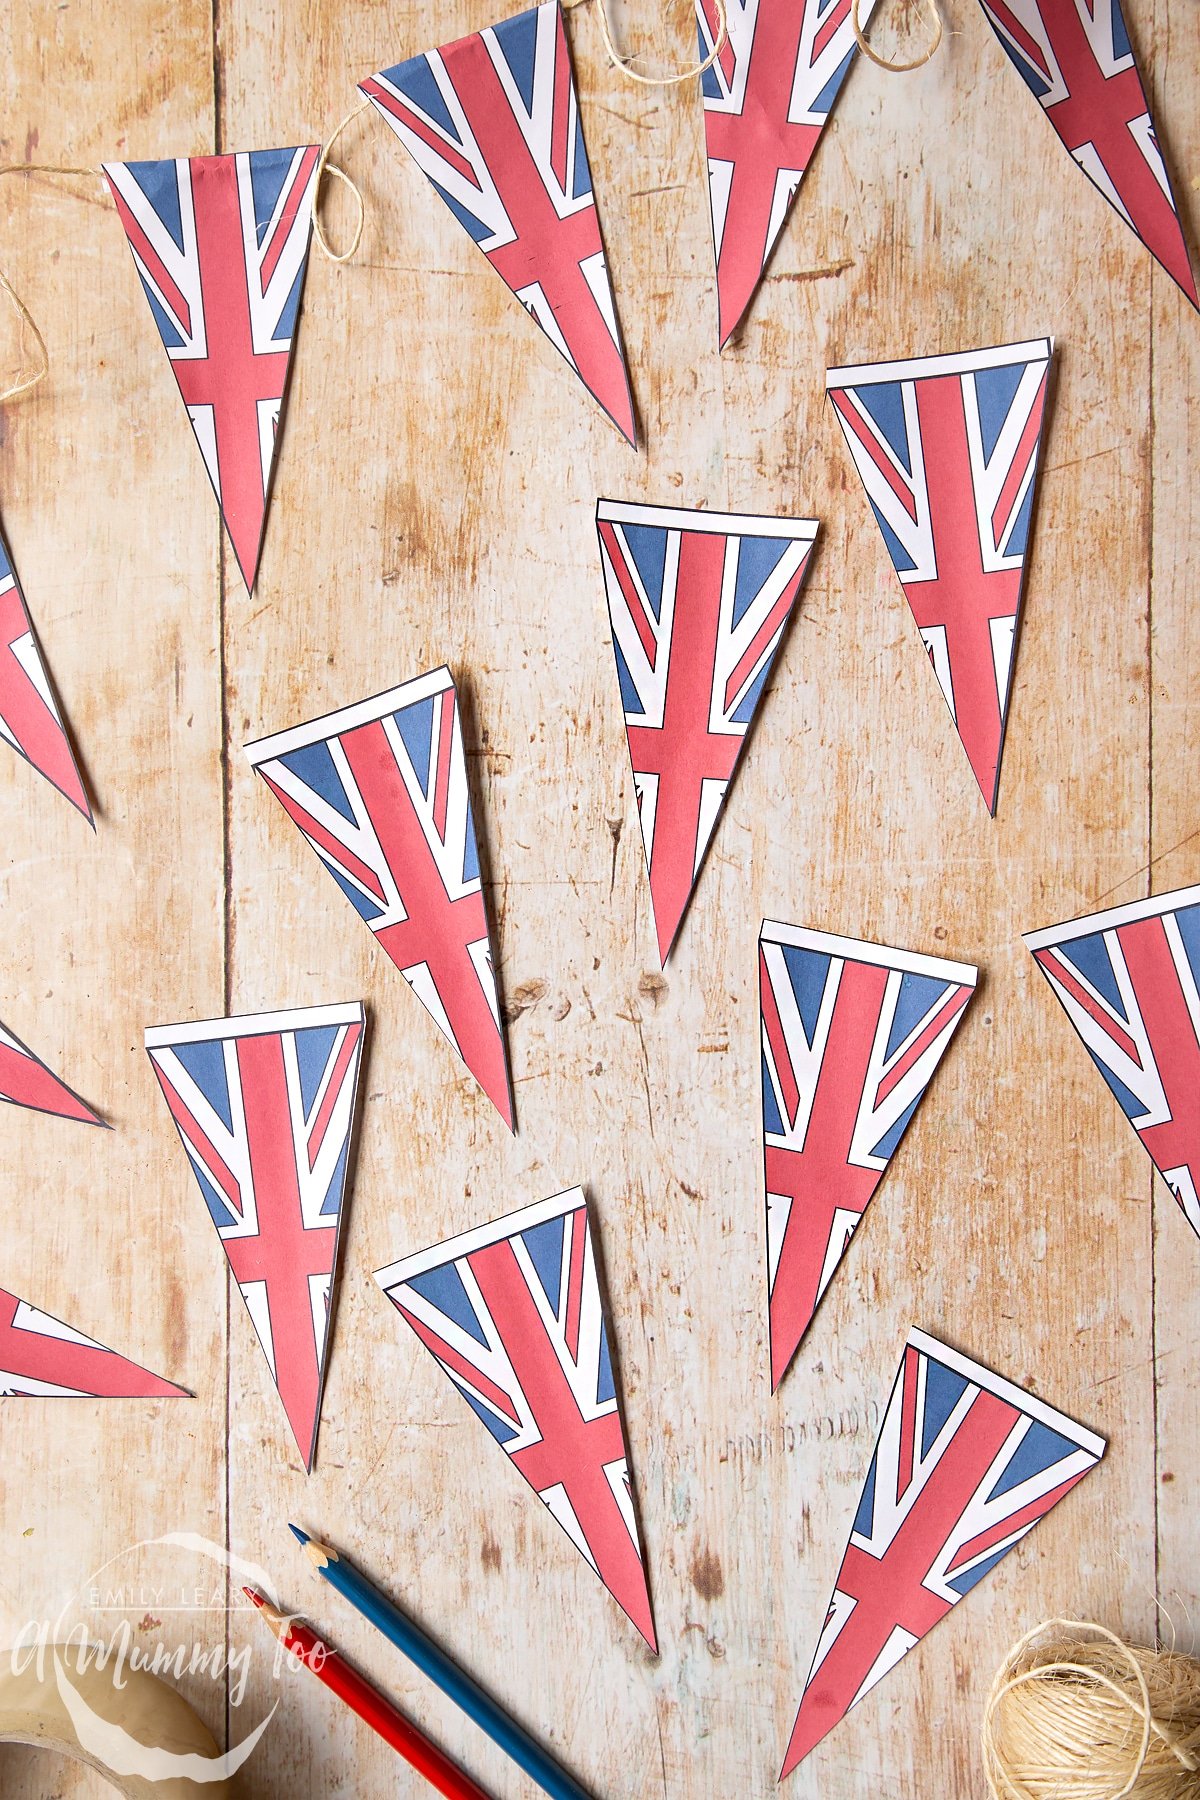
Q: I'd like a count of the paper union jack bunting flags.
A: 15